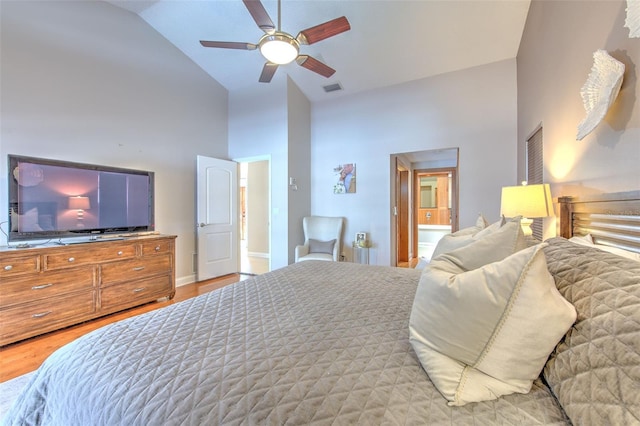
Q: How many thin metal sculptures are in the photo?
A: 2